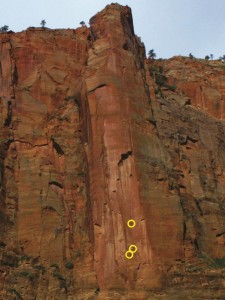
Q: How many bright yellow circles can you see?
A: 3